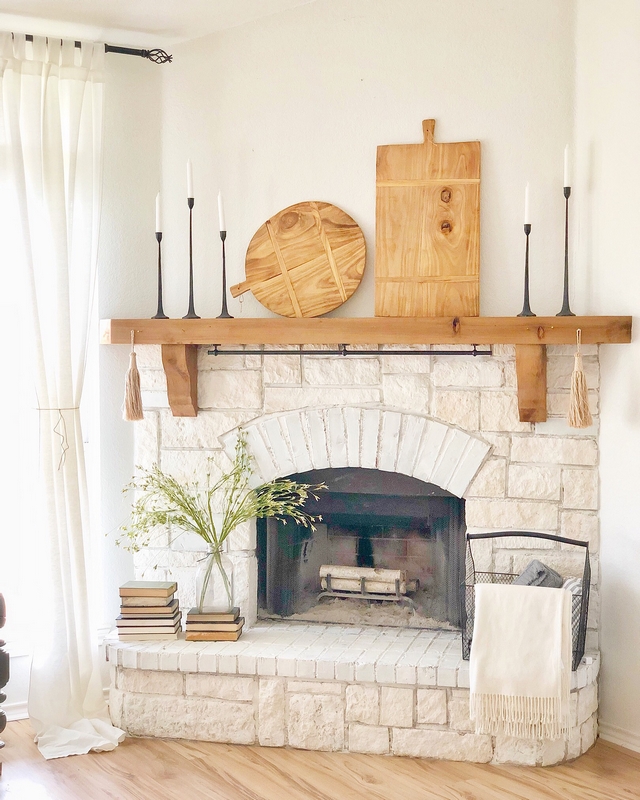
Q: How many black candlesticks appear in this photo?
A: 5